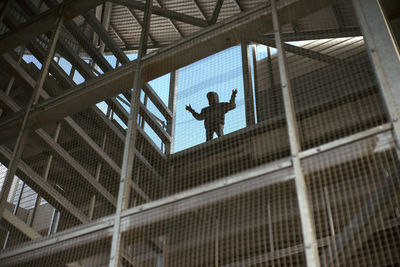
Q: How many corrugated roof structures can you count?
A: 1